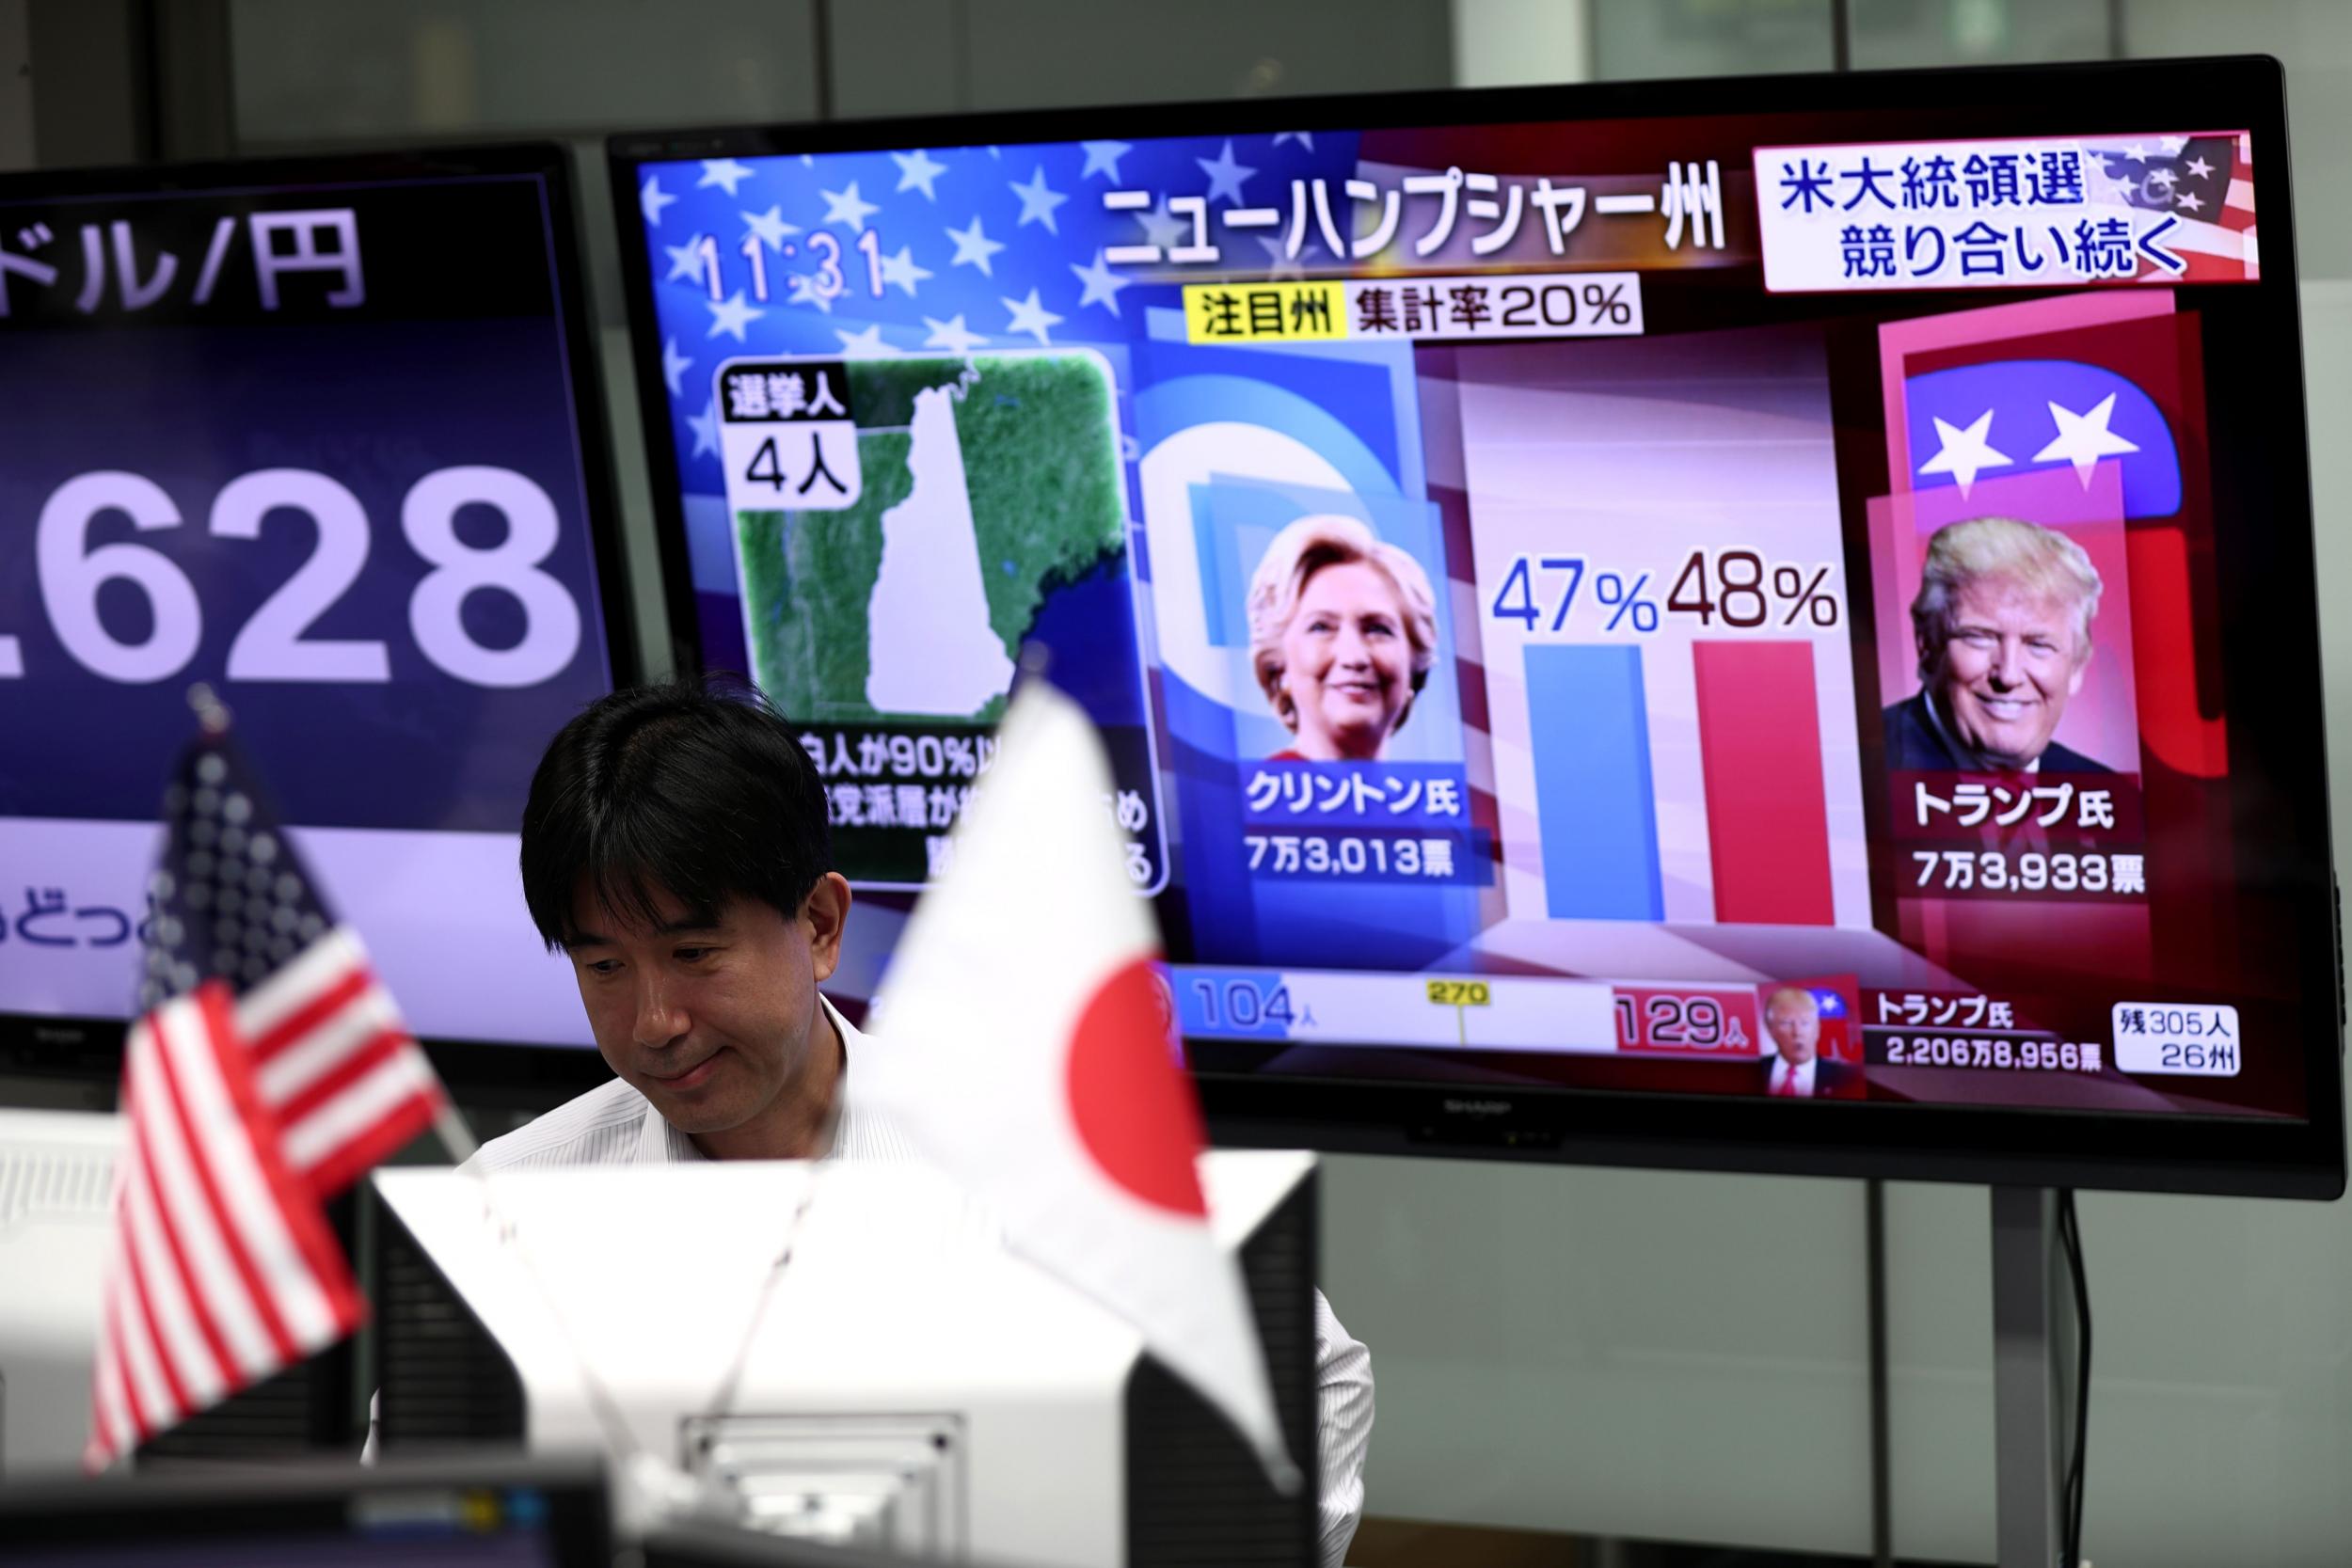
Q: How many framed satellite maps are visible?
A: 1